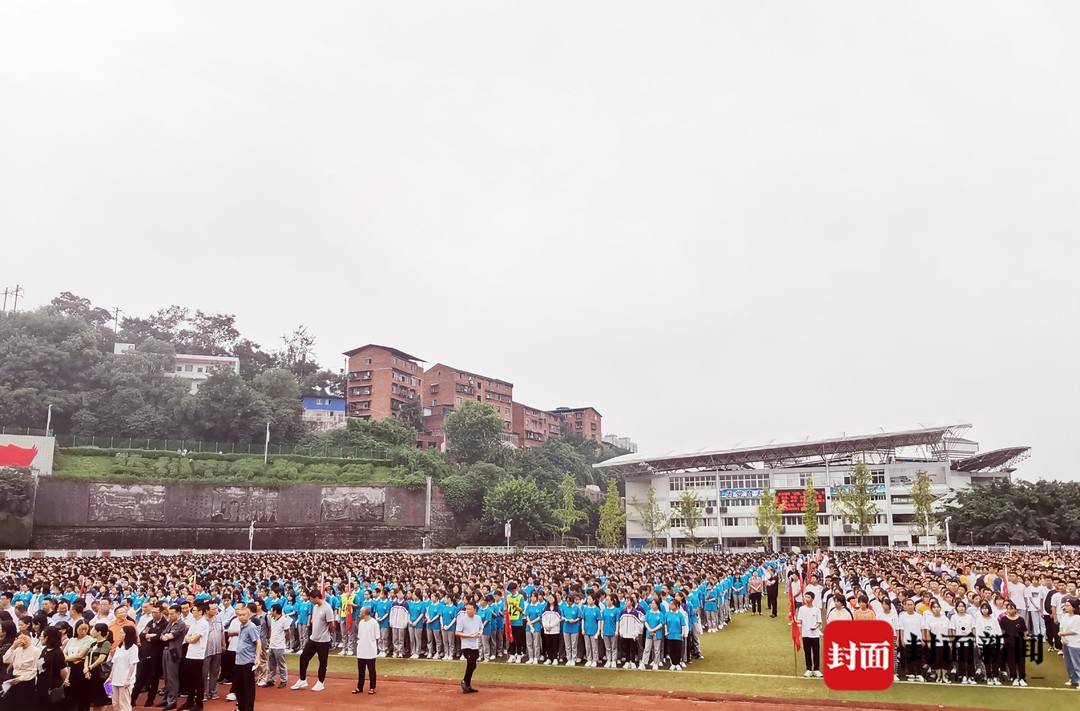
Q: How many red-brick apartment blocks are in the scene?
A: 4